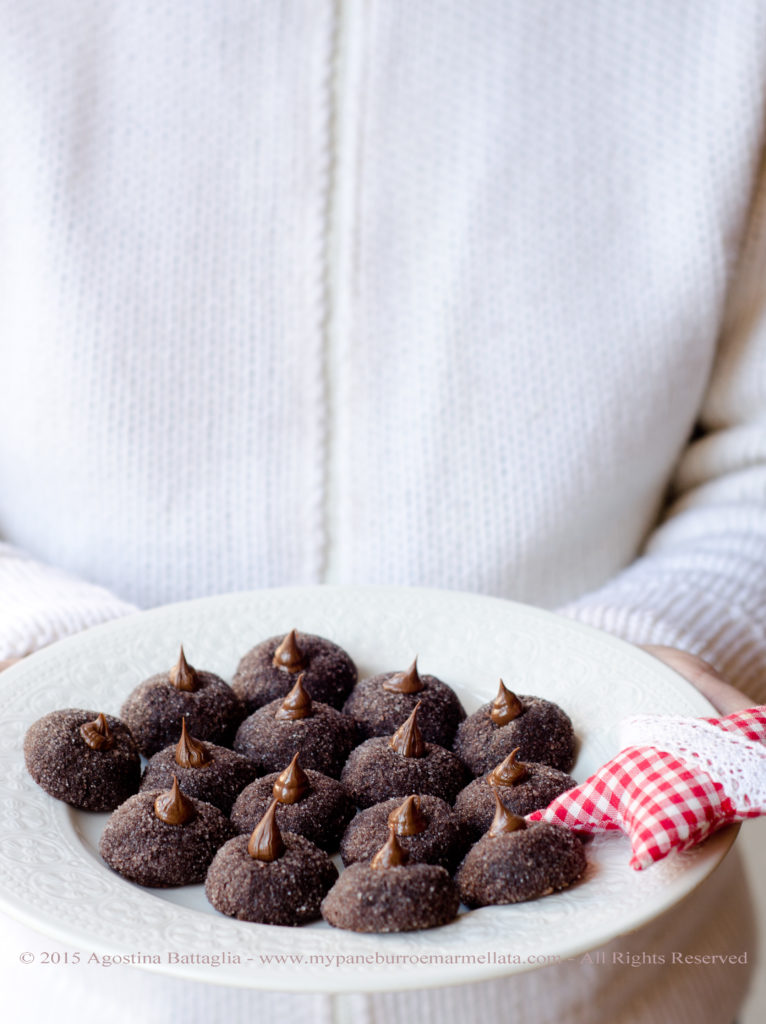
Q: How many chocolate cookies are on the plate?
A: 15